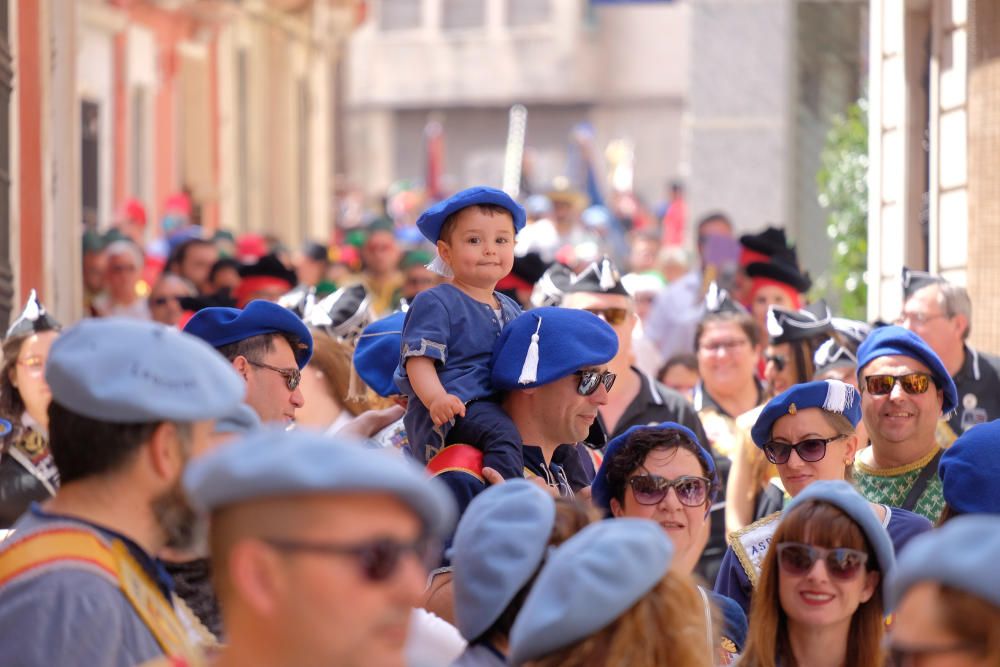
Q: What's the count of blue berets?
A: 15